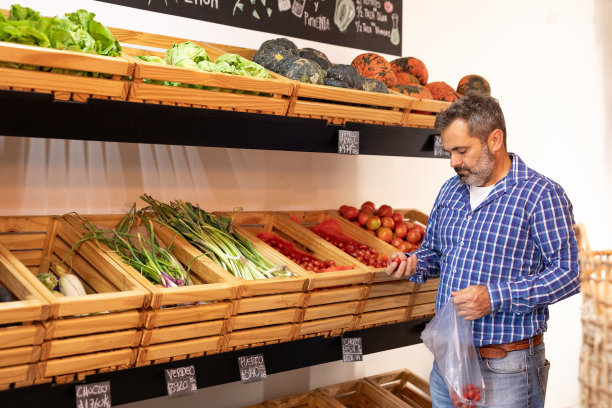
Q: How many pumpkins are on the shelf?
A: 12